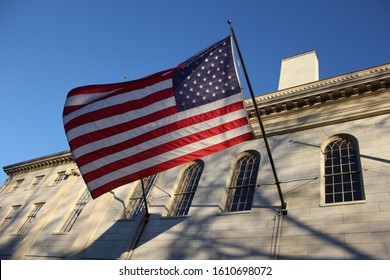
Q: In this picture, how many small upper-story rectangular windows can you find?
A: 3